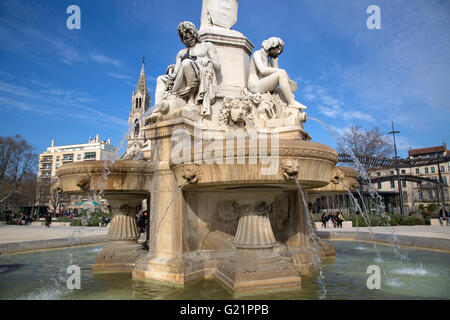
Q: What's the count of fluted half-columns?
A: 2